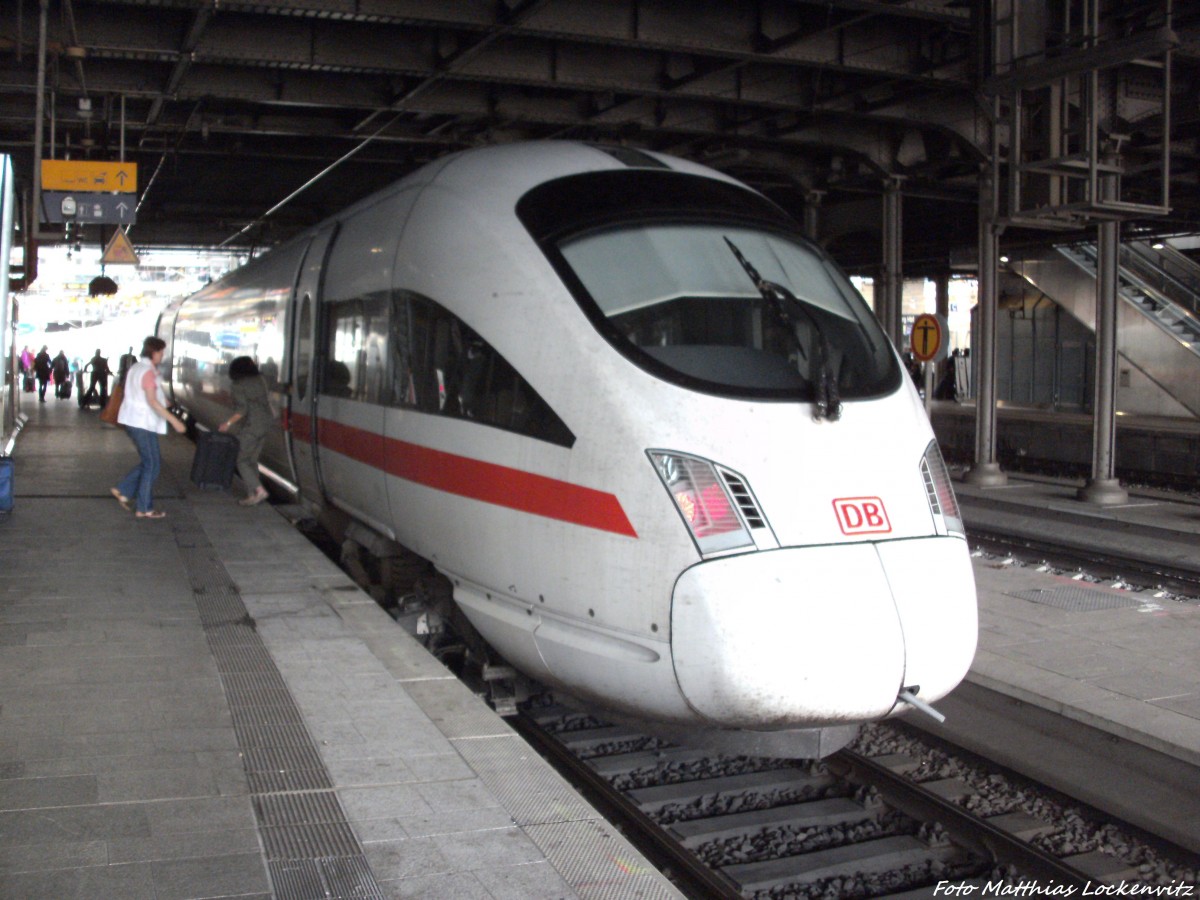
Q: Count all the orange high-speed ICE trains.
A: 0